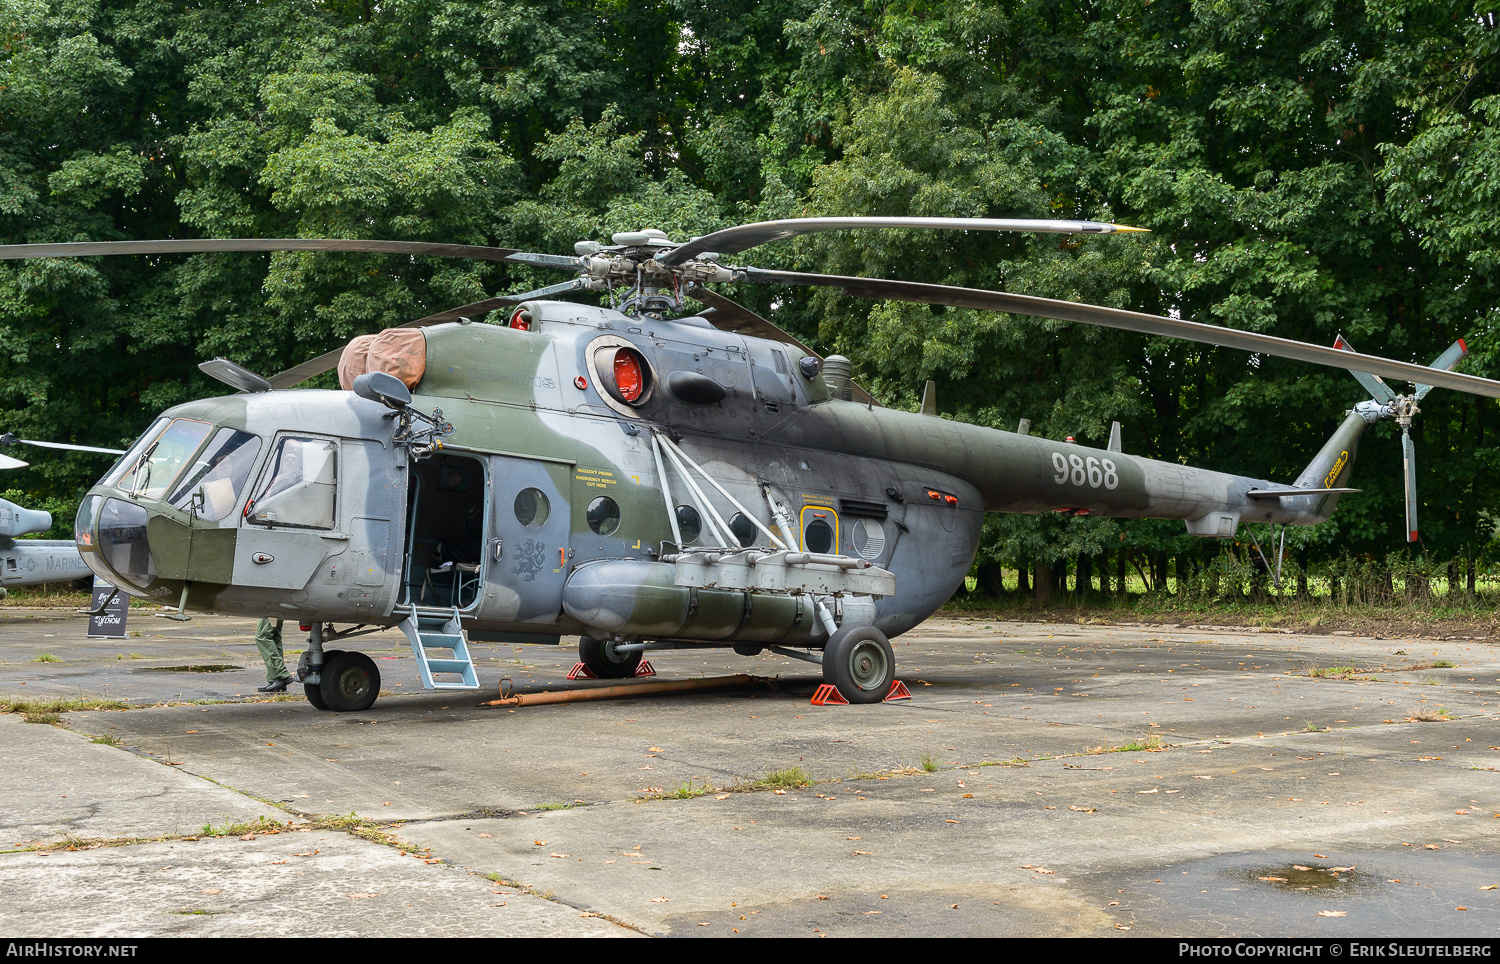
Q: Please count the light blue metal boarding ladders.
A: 1